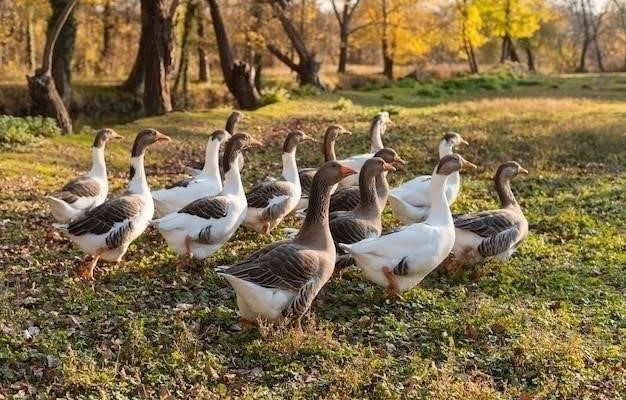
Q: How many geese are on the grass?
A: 14